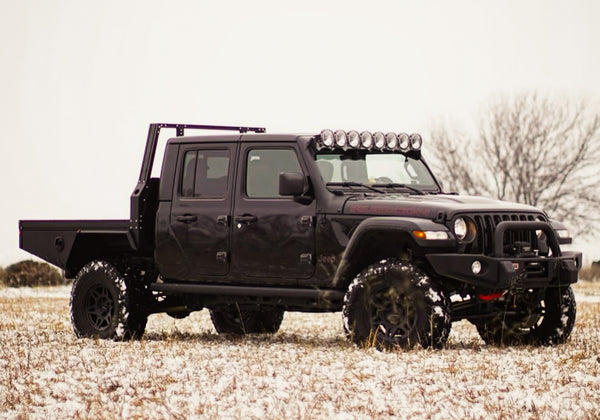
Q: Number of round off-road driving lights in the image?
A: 8